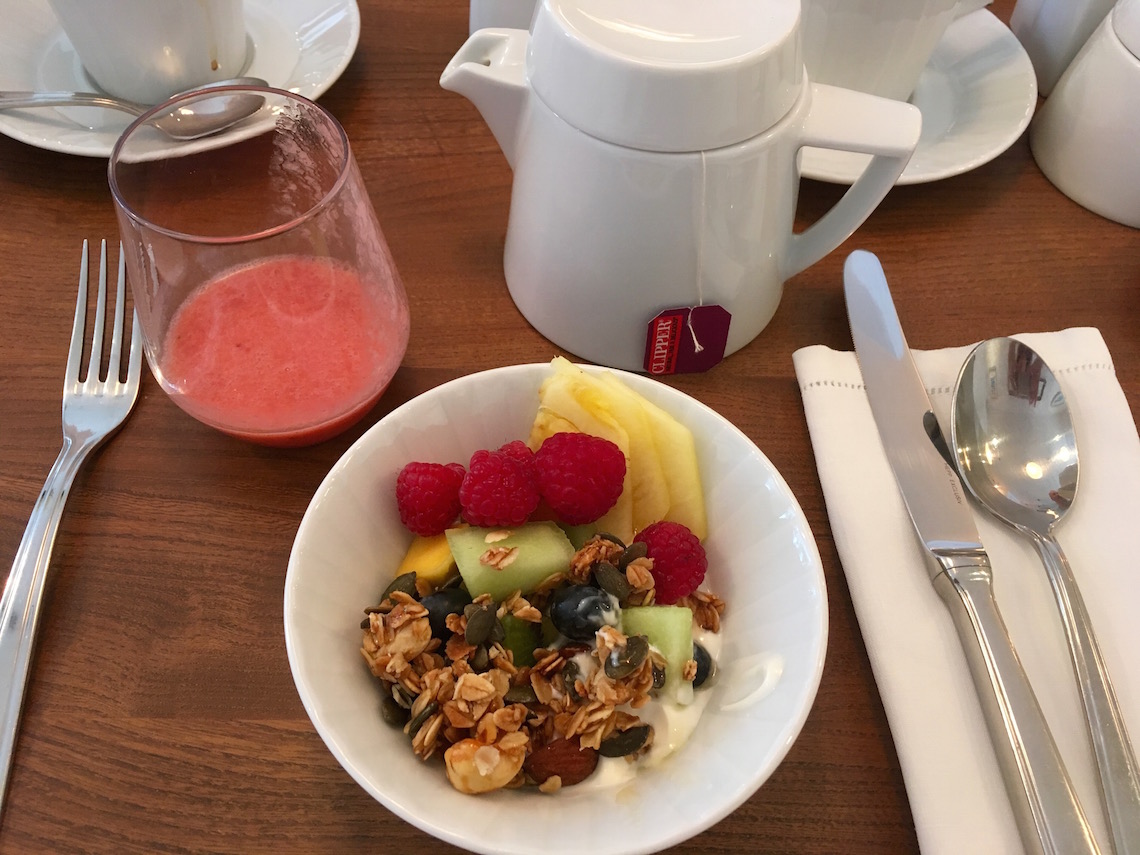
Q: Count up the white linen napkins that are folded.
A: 1